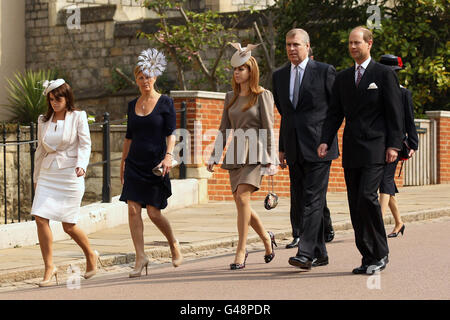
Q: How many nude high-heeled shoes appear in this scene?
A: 4